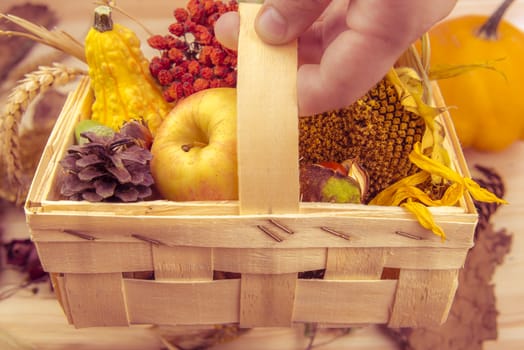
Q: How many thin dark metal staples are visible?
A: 6